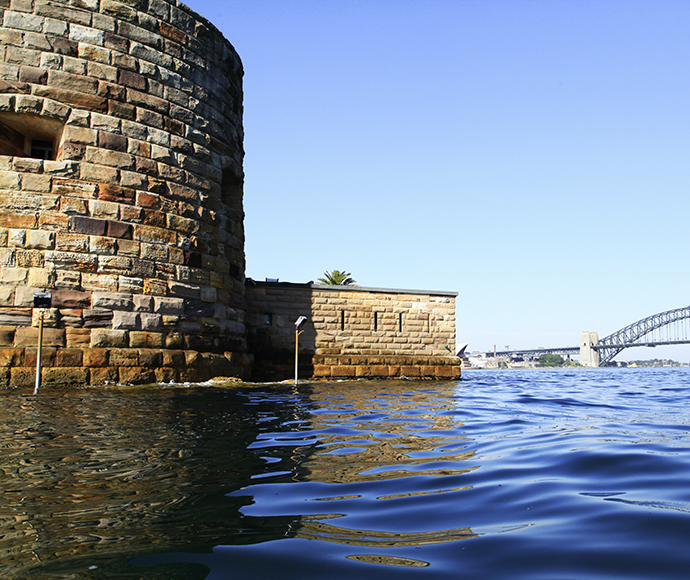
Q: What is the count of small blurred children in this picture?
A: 0